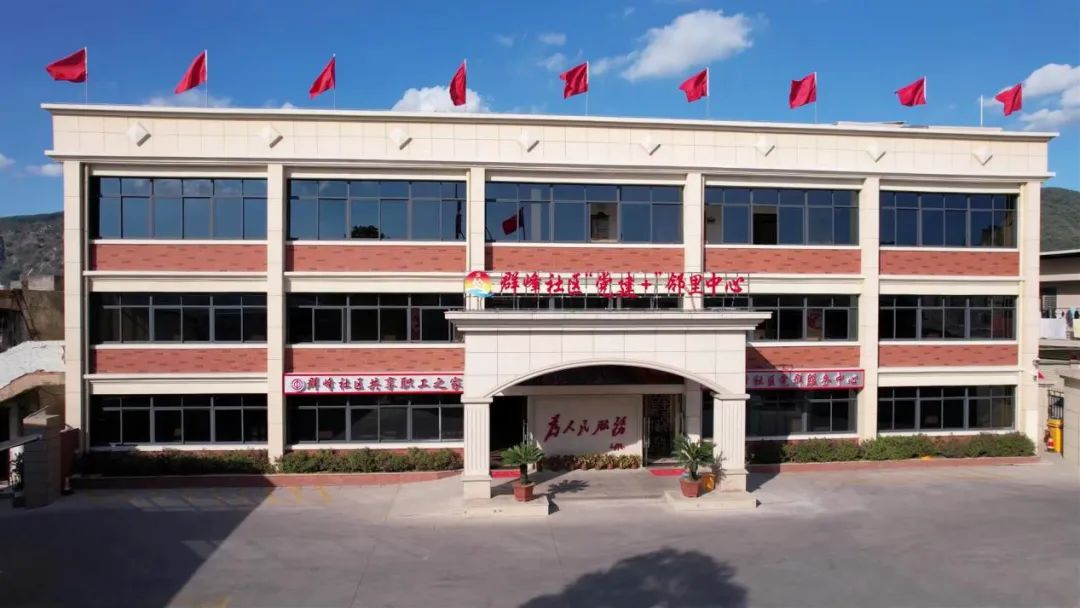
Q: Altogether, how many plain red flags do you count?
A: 9